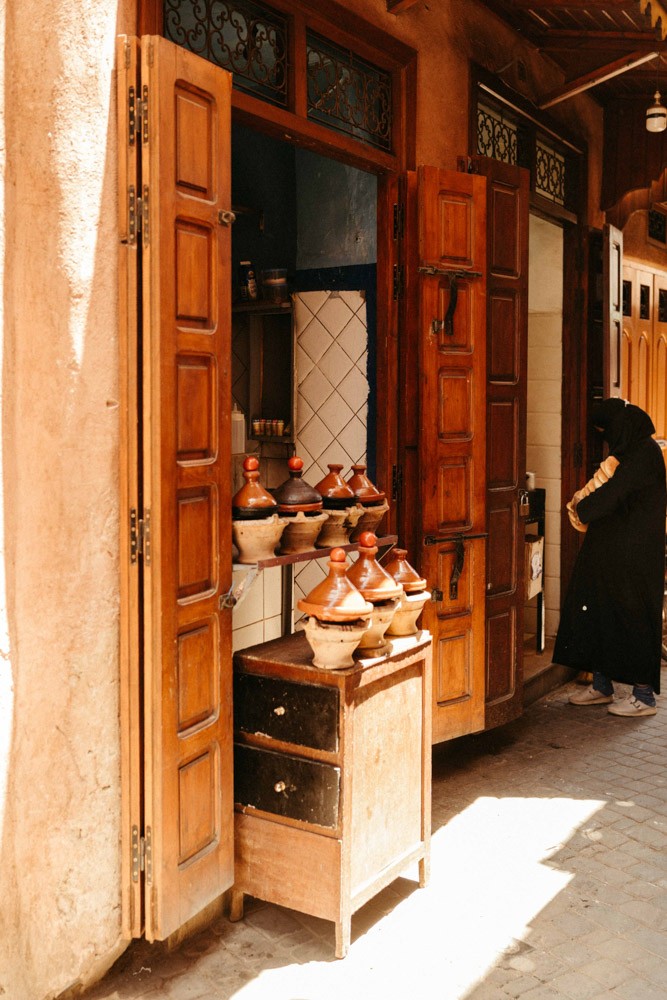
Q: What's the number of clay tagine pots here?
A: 7